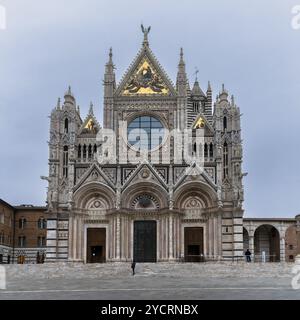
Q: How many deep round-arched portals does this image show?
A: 3